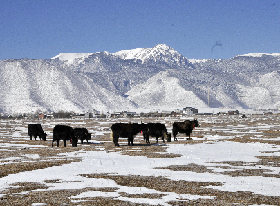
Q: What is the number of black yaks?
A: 6